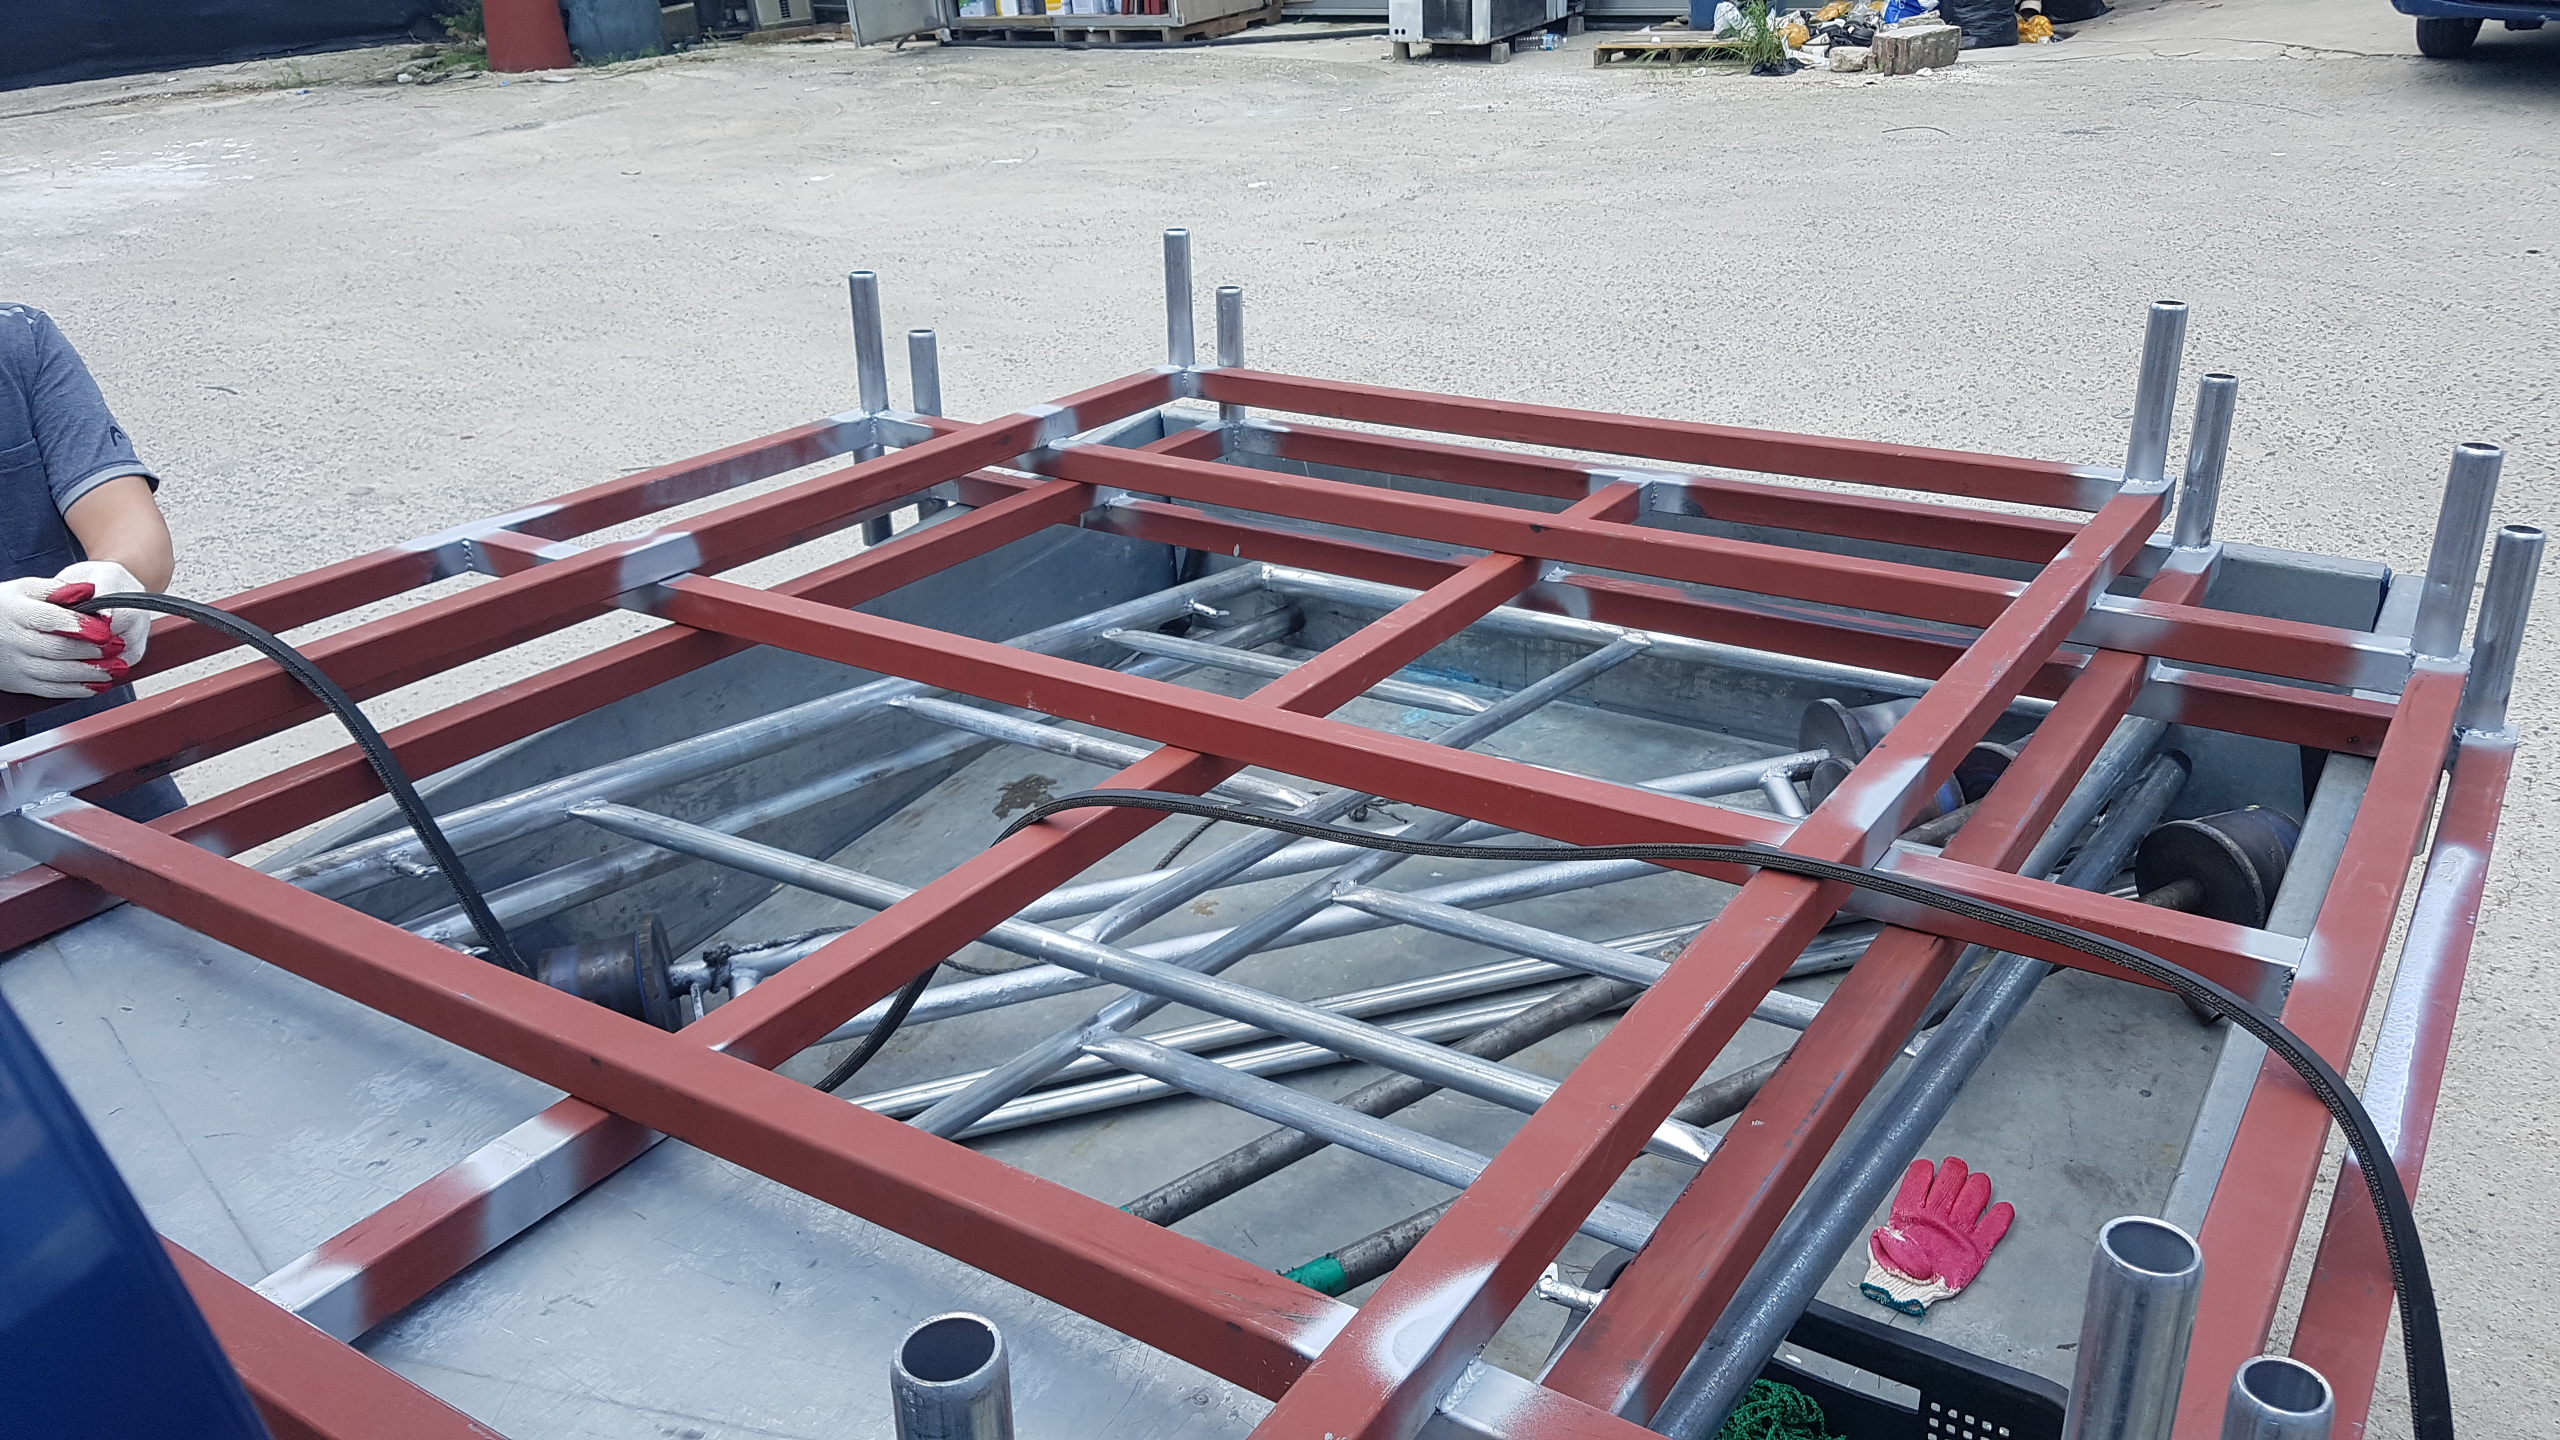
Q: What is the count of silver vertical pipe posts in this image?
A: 11